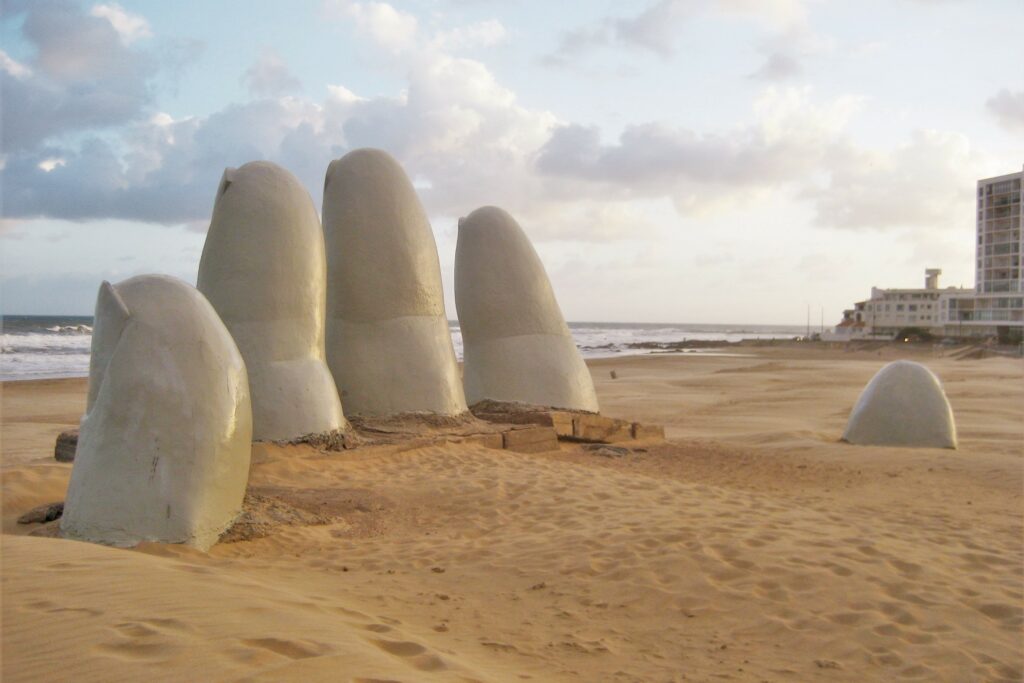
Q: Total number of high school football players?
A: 0